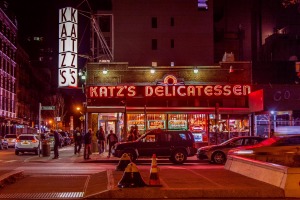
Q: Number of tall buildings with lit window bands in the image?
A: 1